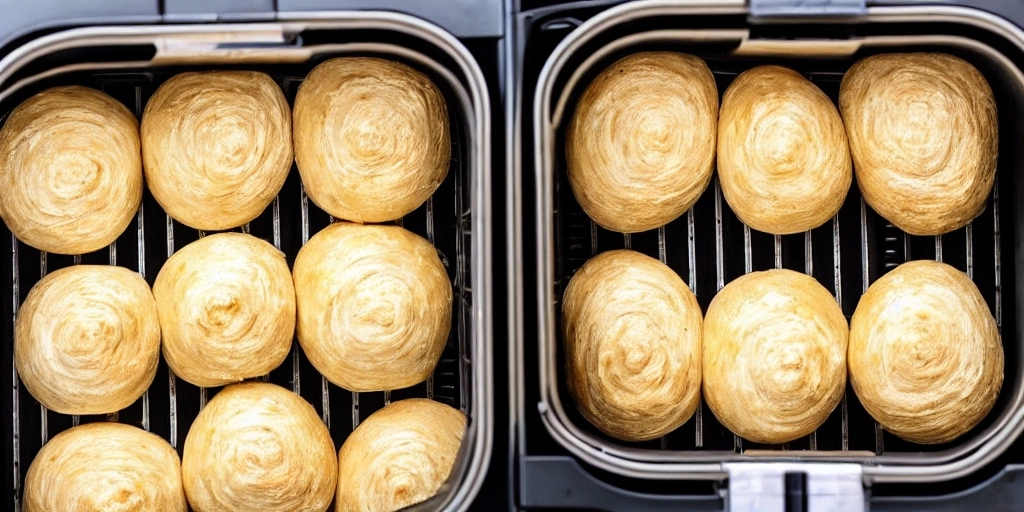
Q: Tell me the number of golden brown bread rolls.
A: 15